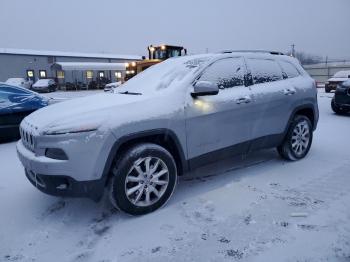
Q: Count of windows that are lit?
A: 6